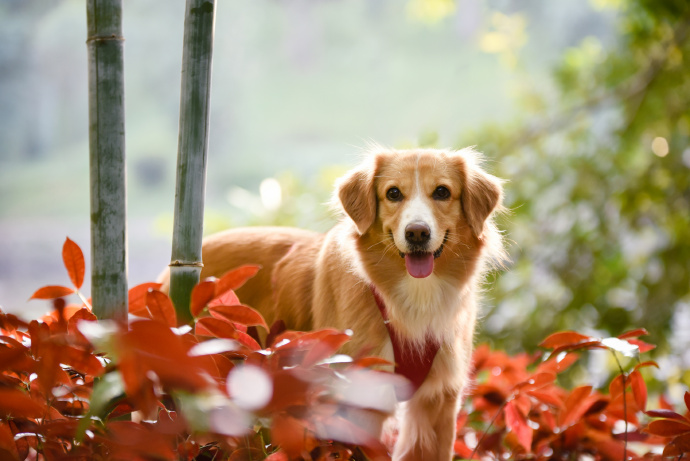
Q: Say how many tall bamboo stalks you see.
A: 2